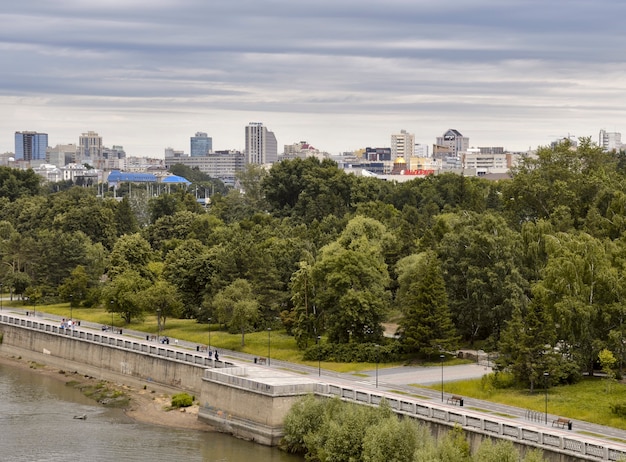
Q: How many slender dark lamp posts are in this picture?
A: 11